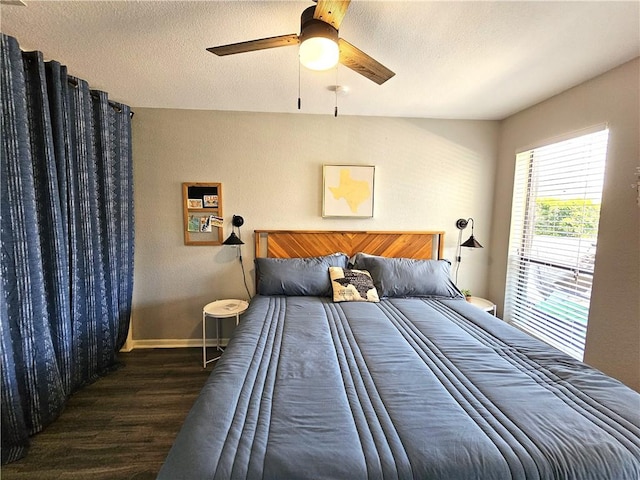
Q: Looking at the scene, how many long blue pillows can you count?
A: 2